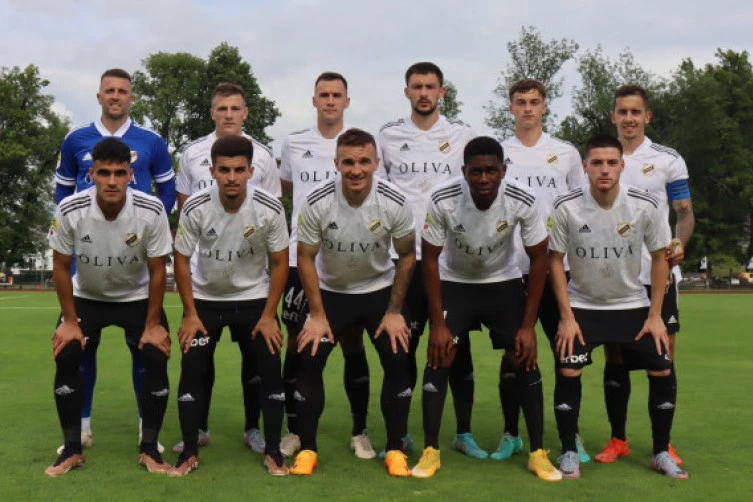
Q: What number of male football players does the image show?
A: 11